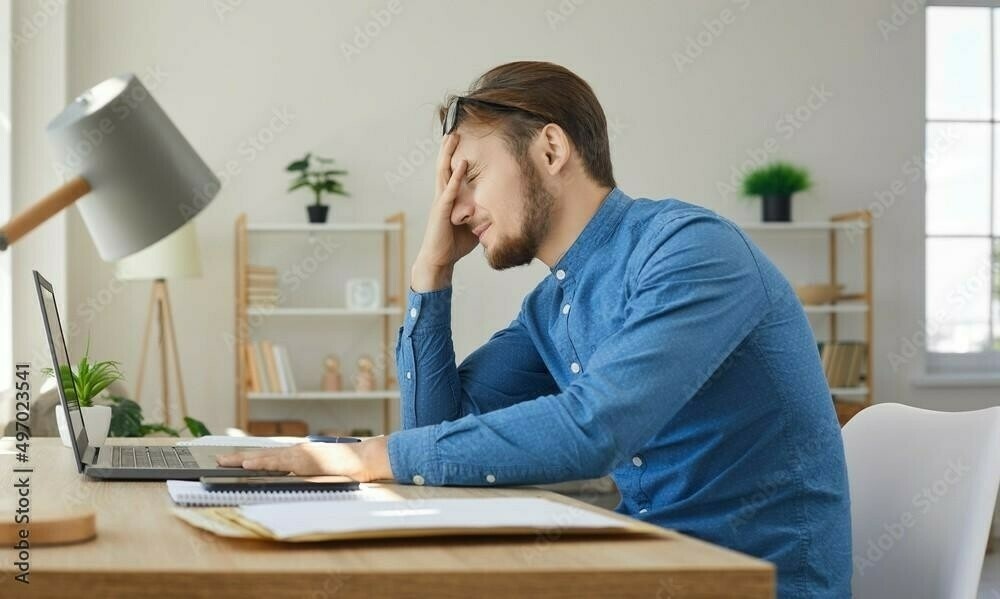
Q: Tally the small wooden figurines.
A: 2